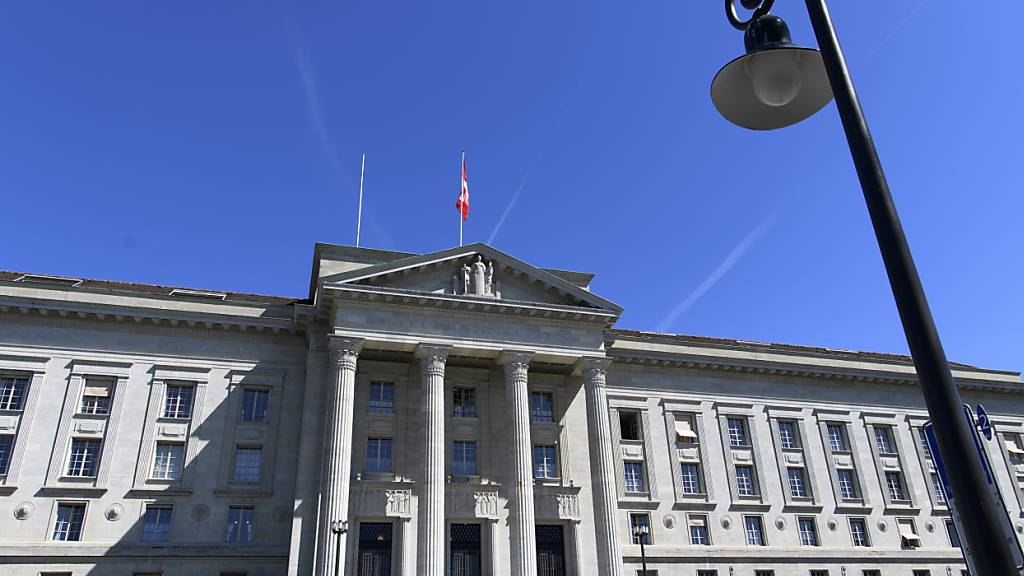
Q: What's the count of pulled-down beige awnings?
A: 5